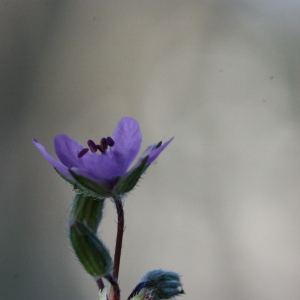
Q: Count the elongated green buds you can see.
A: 2